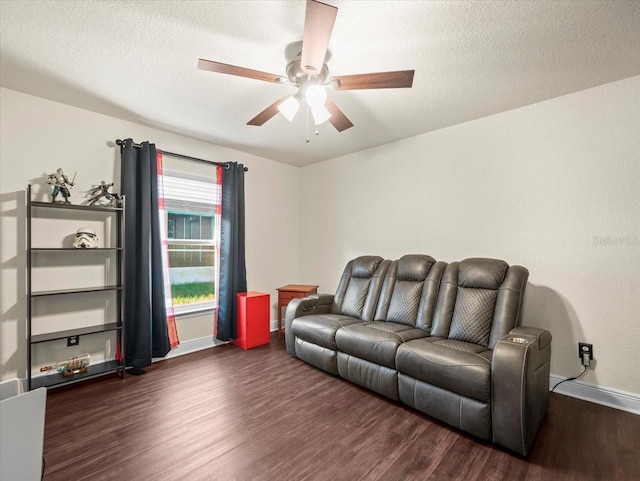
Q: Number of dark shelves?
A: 5